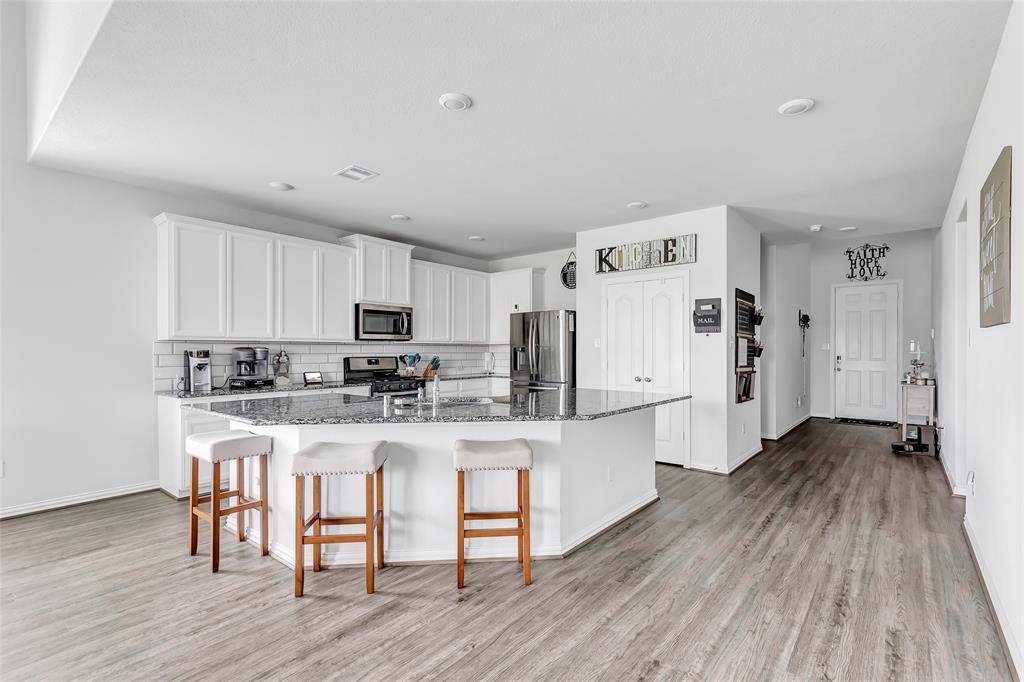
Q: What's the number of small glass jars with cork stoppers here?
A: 0